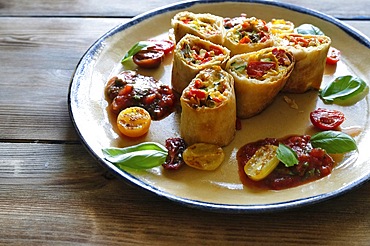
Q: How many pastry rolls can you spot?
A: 6